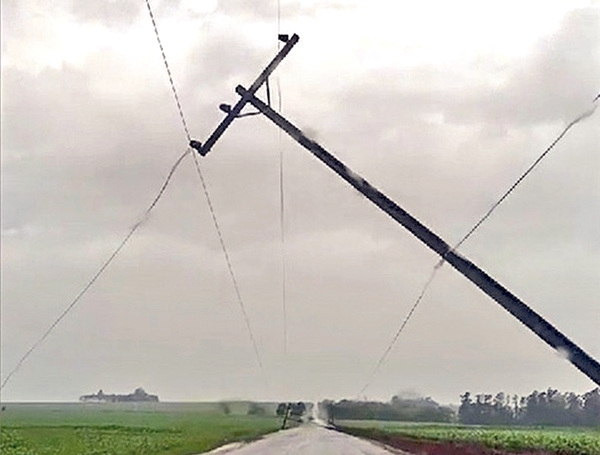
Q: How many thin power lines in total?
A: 4